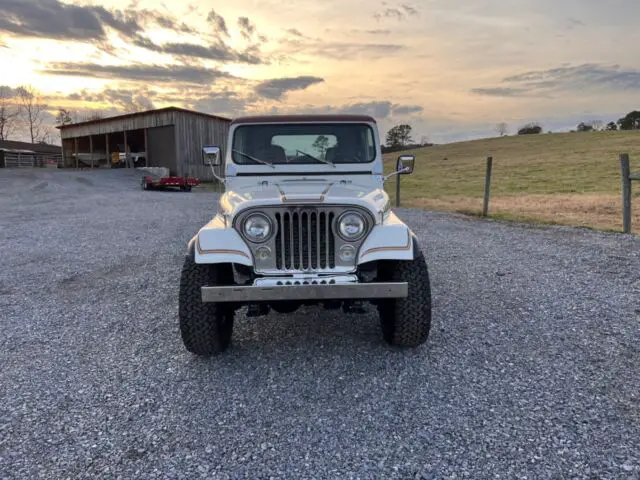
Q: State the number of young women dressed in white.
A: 0